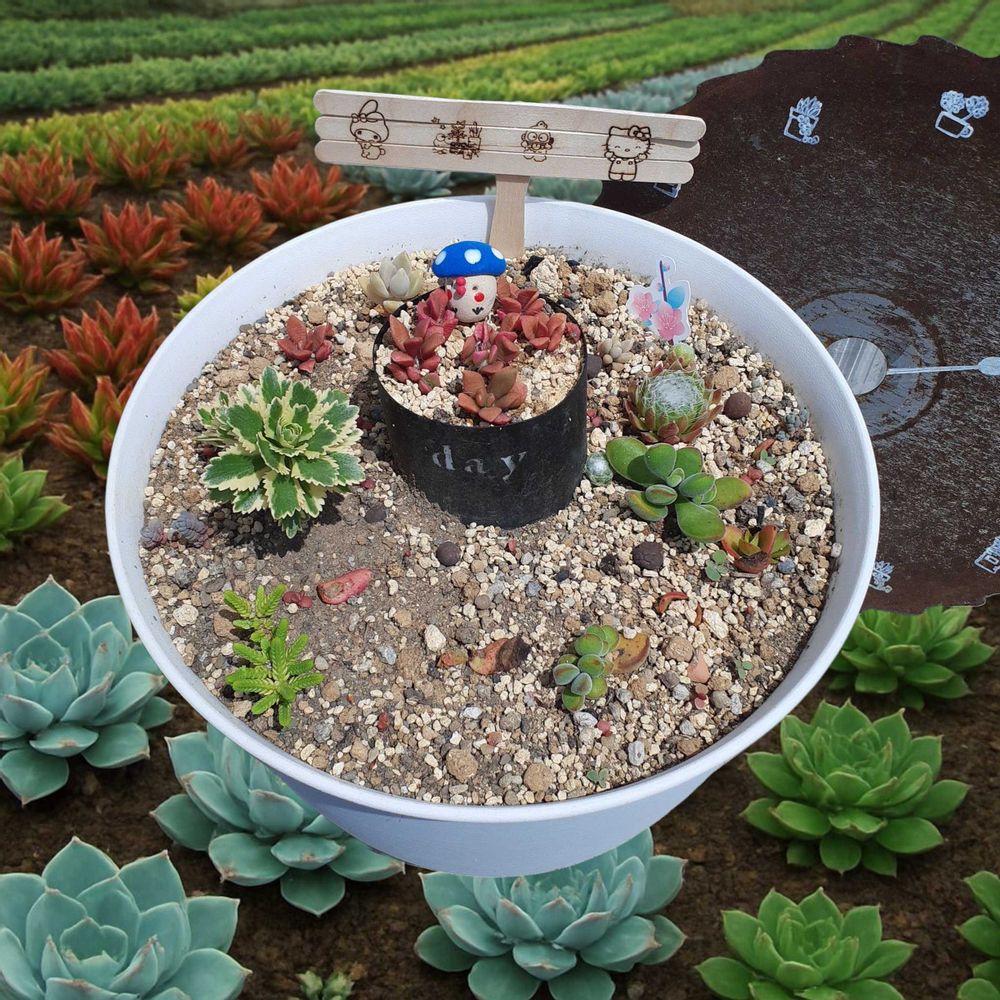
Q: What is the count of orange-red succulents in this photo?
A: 11